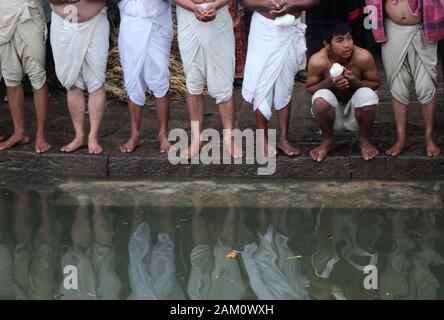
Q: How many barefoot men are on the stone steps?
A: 7